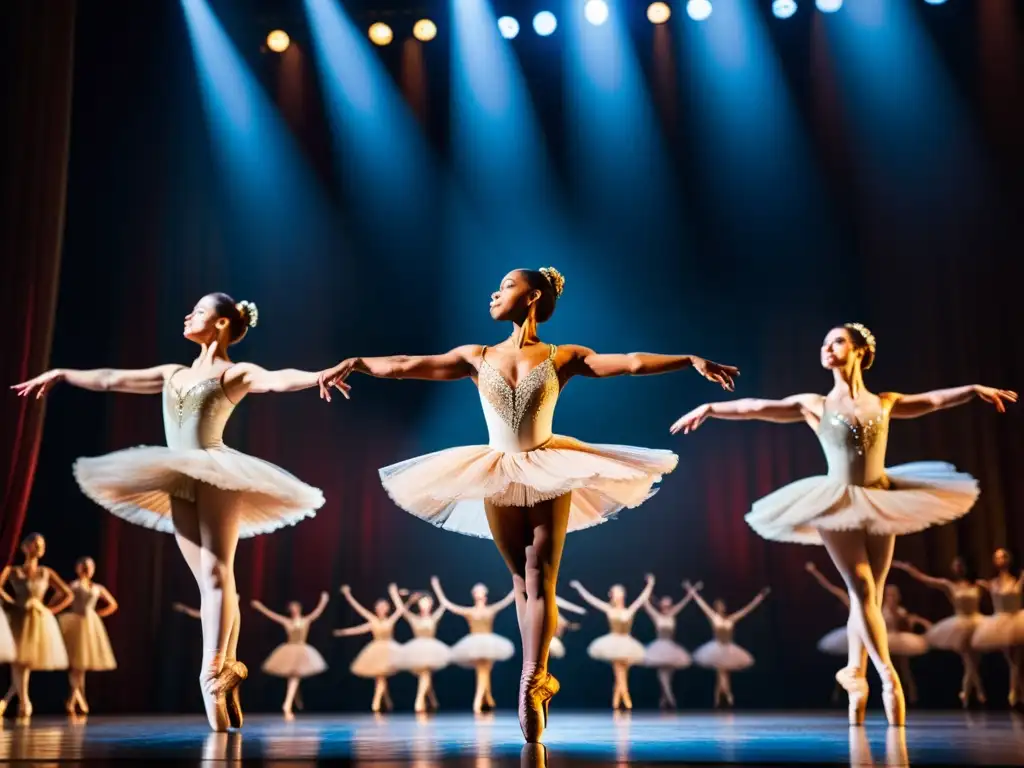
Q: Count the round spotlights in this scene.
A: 11